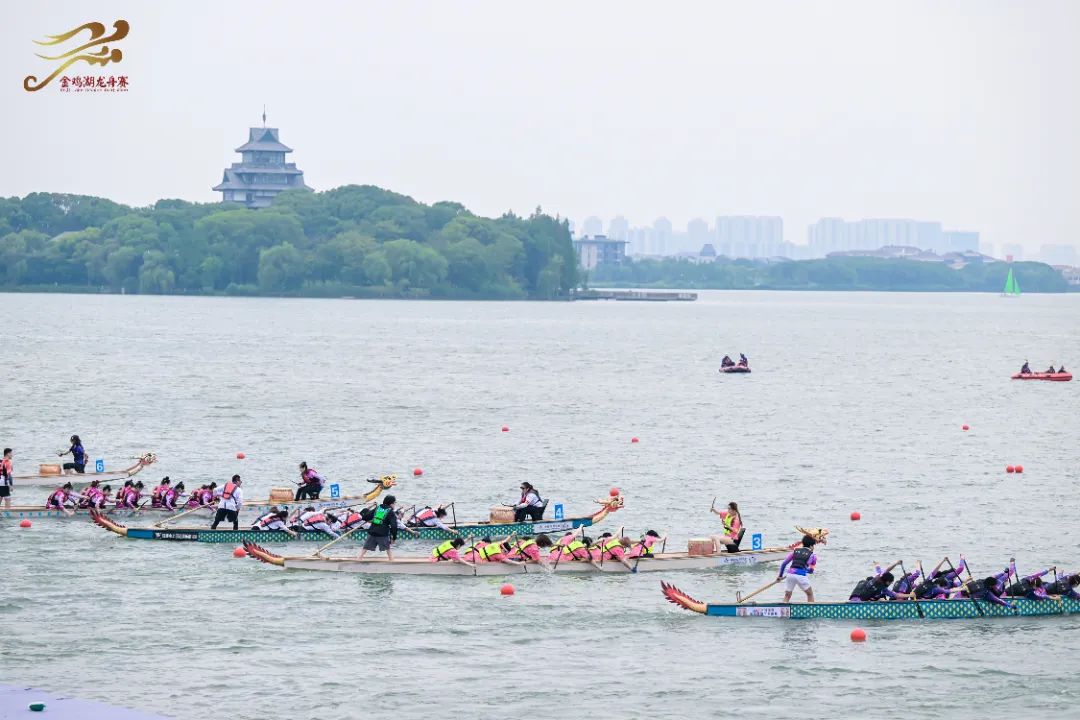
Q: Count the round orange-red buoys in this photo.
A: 13